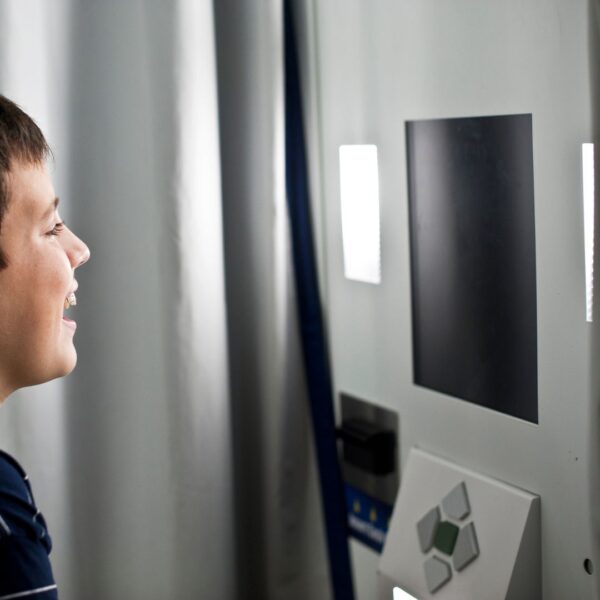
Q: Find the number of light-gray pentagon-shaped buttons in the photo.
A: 4